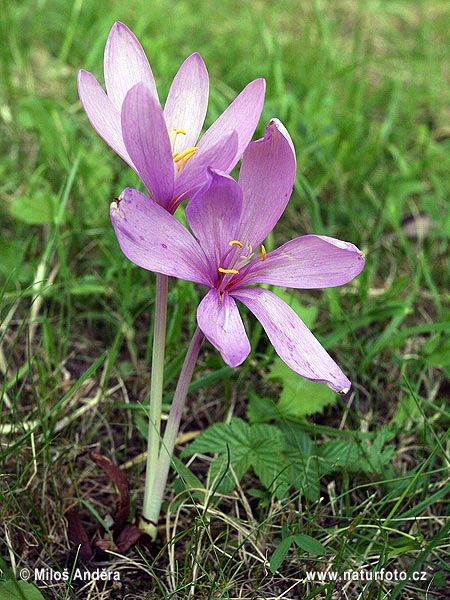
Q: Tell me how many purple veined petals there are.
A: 12